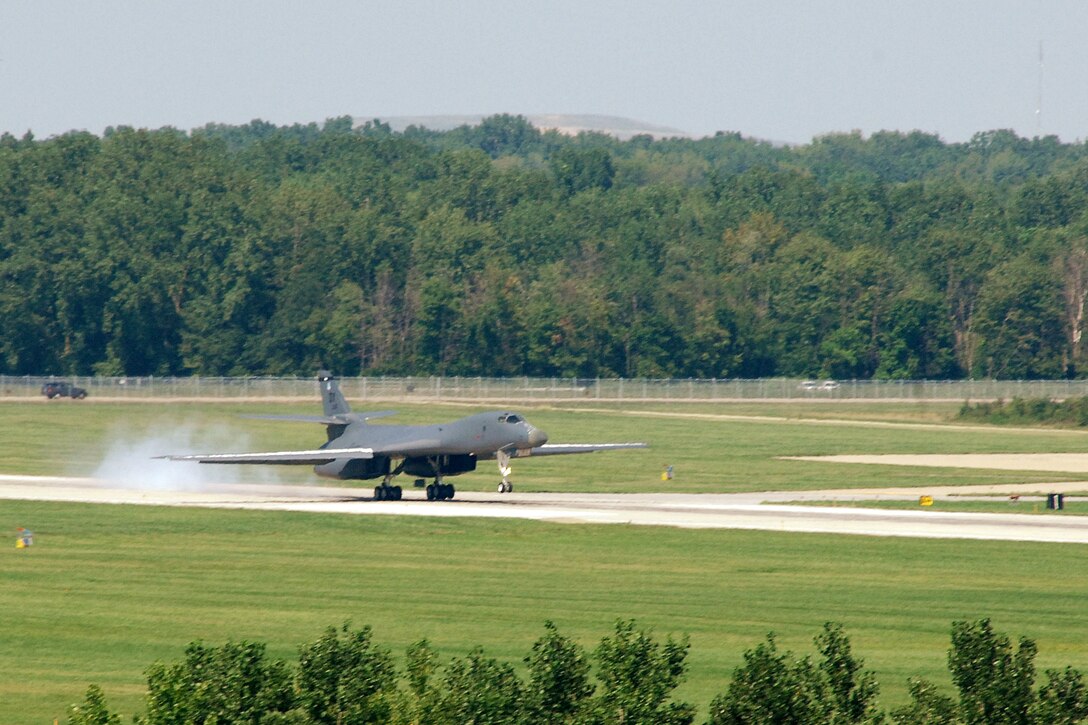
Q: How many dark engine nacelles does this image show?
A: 2